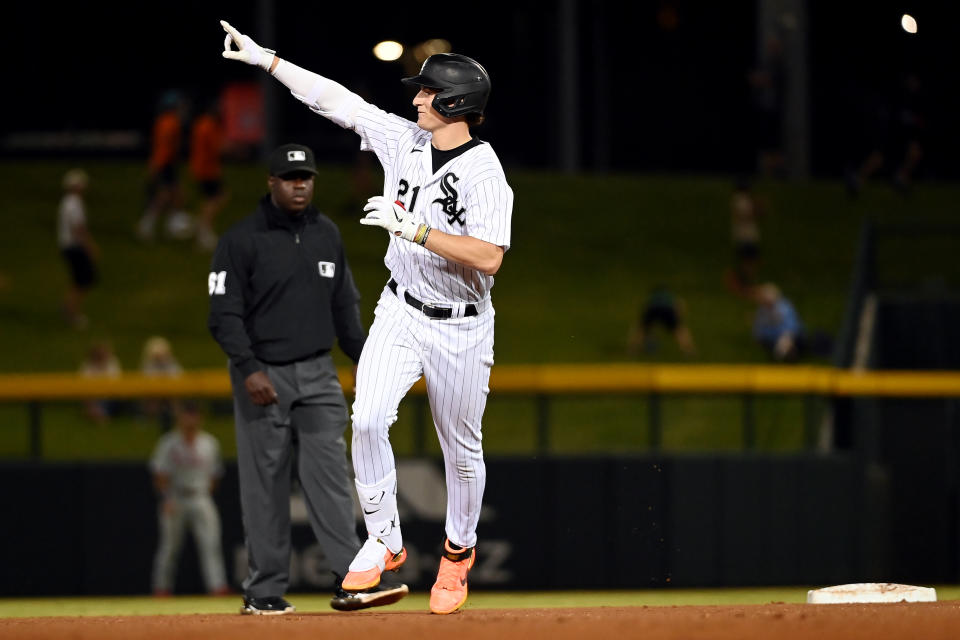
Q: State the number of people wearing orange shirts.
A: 2